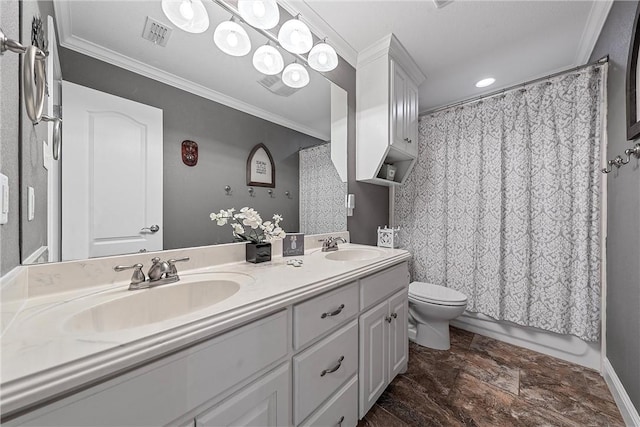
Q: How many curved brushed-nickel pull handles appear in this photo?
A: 3